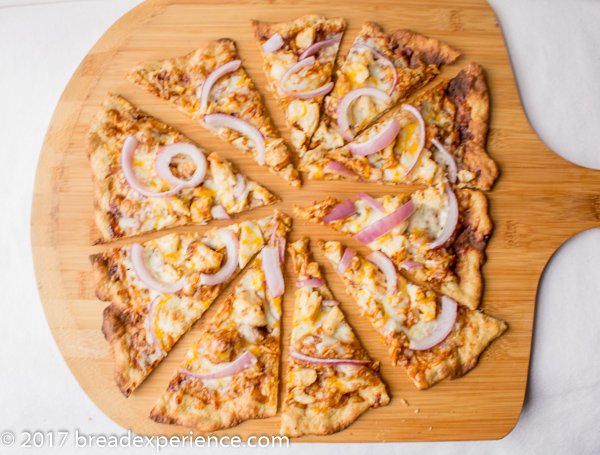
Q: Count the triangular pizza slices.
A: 10